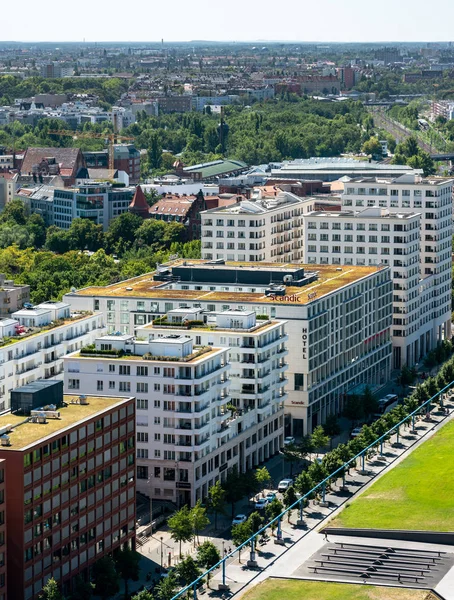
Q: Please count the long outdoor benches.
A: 5